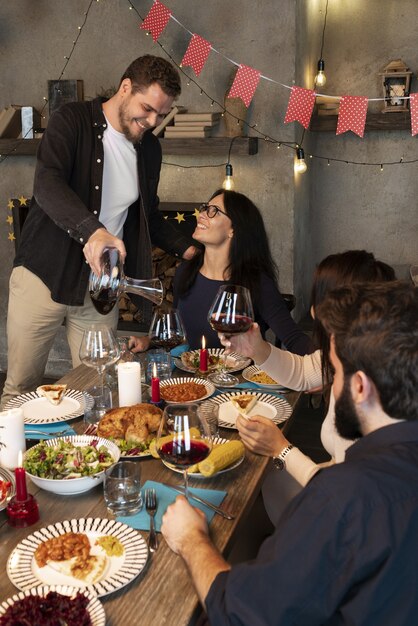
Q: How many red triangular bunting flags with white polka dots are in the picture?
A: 6